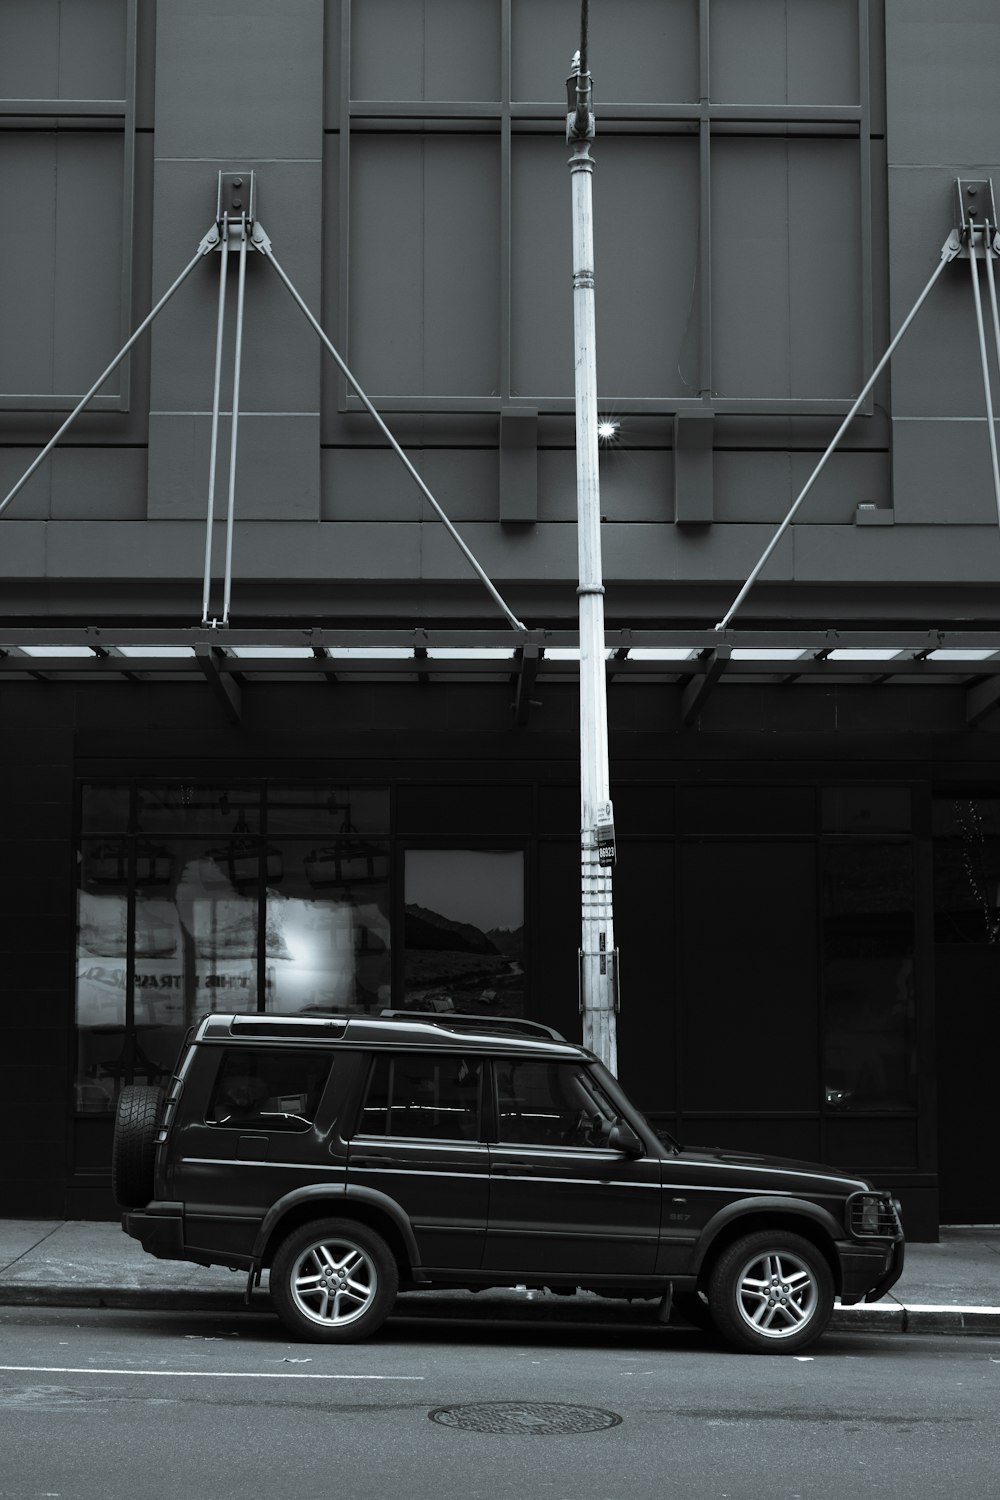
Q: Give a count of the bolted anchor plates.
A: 2